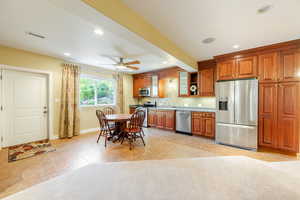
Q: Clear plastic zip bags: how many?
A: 0